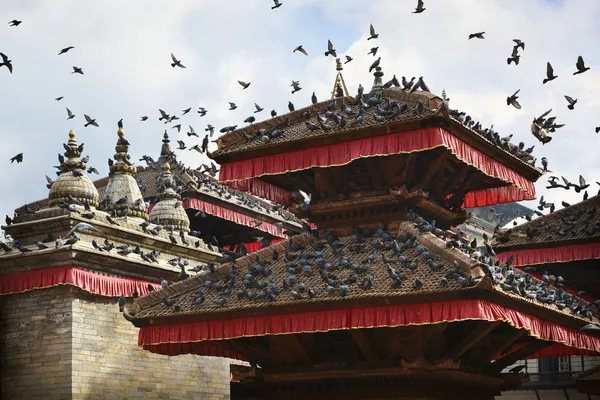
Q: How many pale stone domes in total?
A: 3